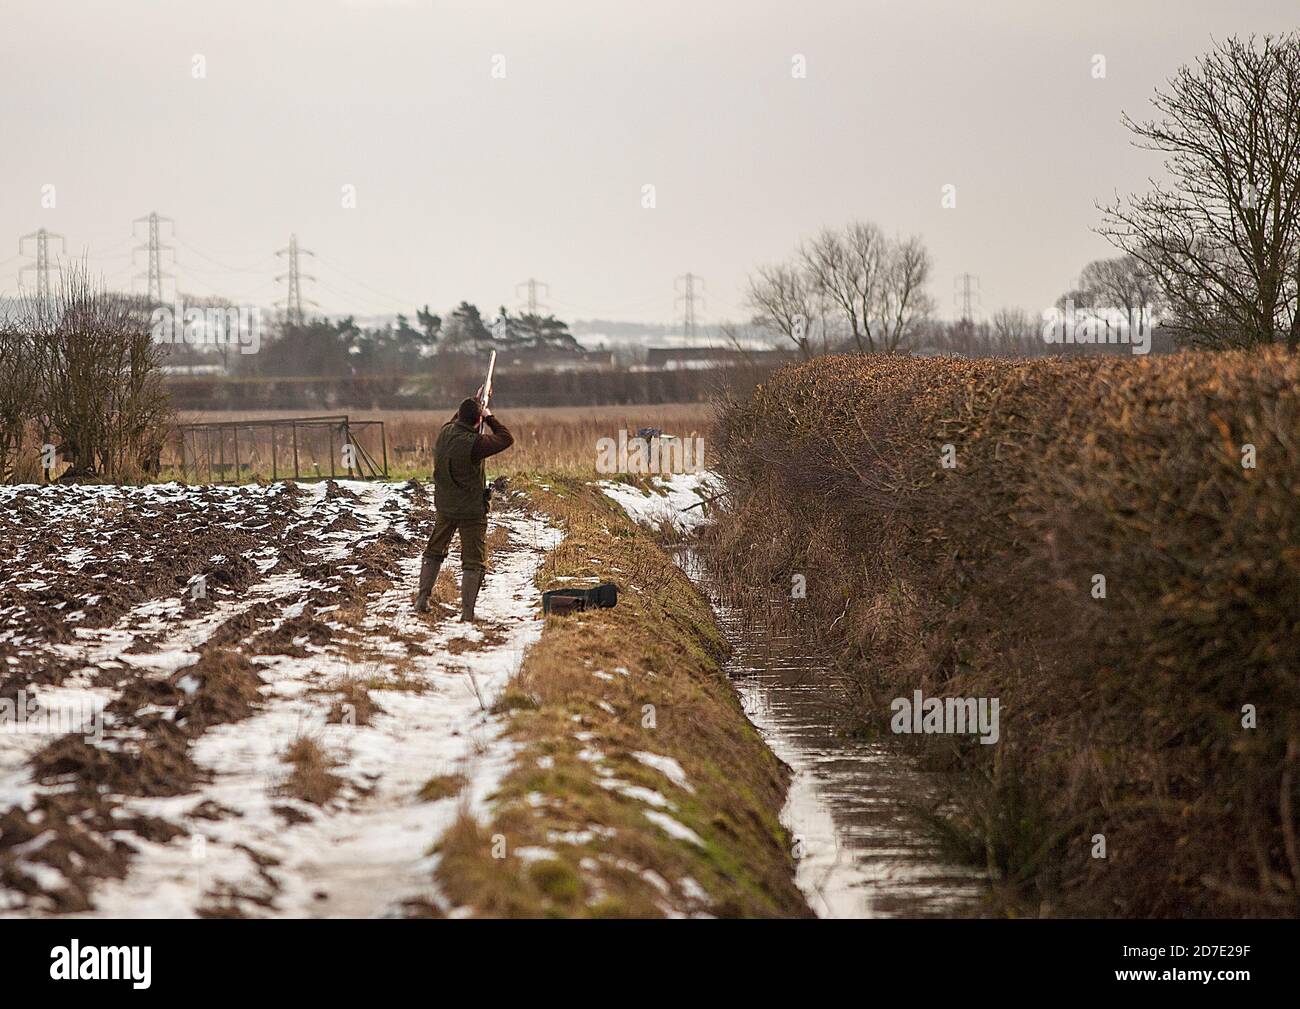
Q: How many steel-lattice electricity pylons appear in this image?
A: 6